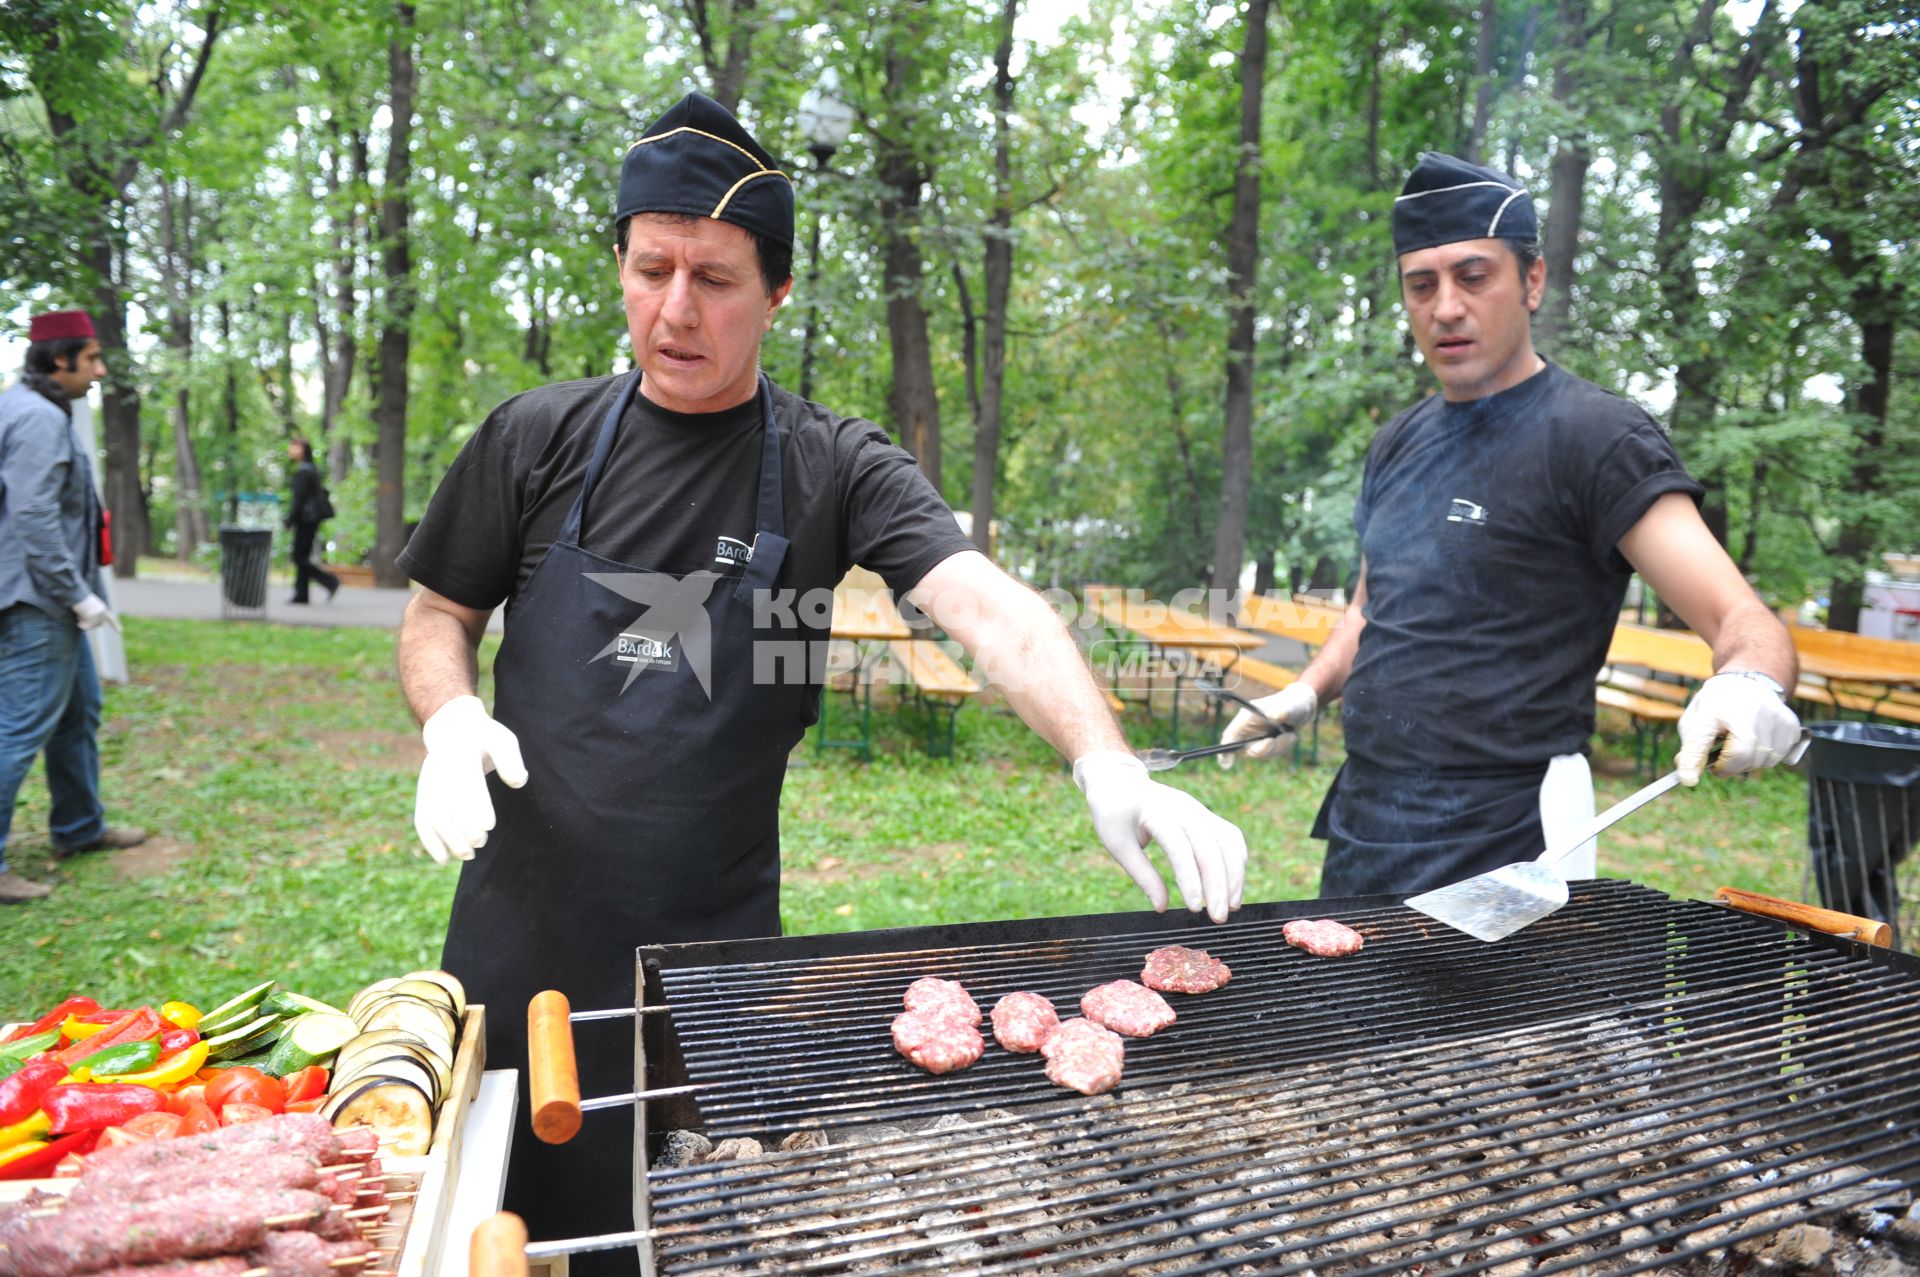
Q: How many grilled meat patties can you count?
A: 7